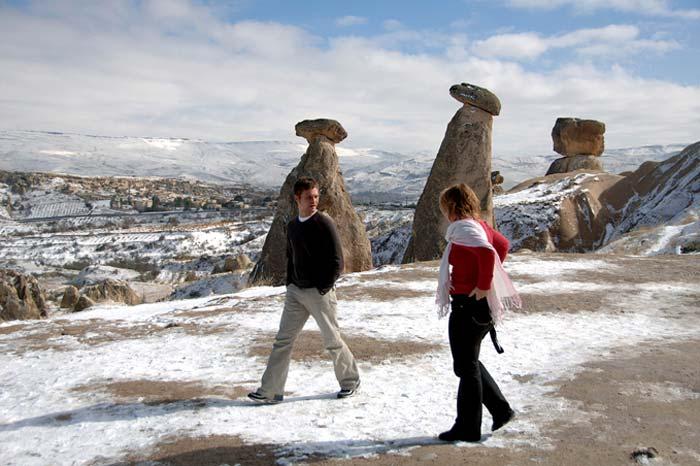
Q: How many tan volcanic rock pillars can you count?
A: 3